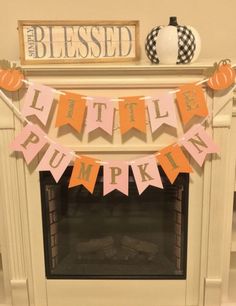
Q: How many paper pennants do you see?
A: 13